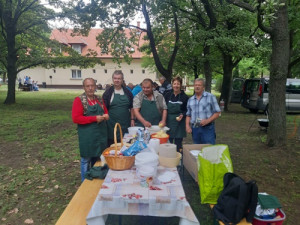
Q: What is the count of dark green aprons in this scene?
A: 4